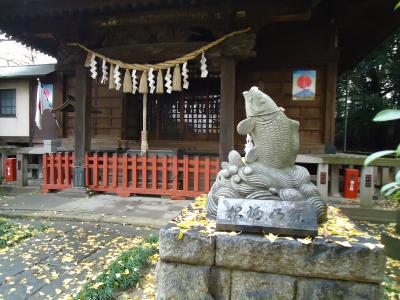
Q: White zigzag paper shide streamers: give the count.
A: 8